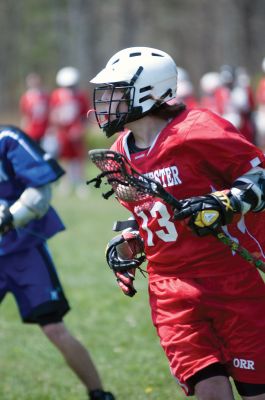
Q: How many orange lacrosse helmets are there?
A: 0